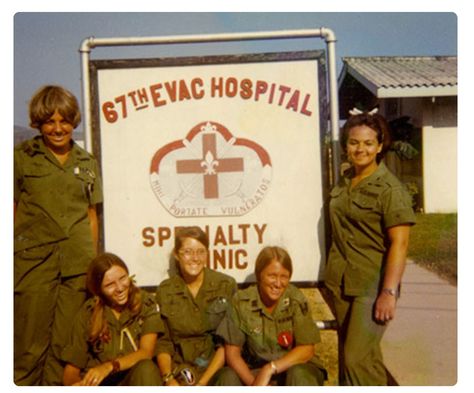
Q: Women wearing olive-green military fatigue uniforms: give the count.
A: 5